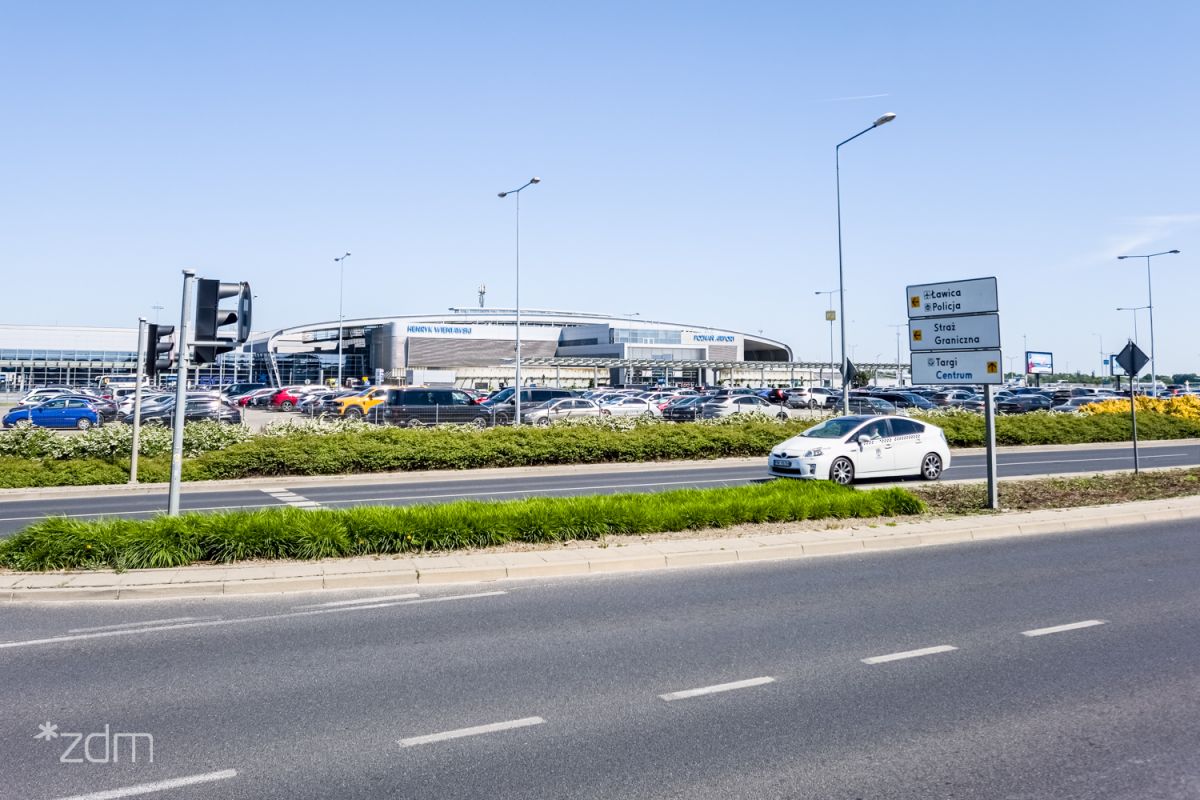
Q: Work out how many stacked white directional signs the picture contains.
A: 3